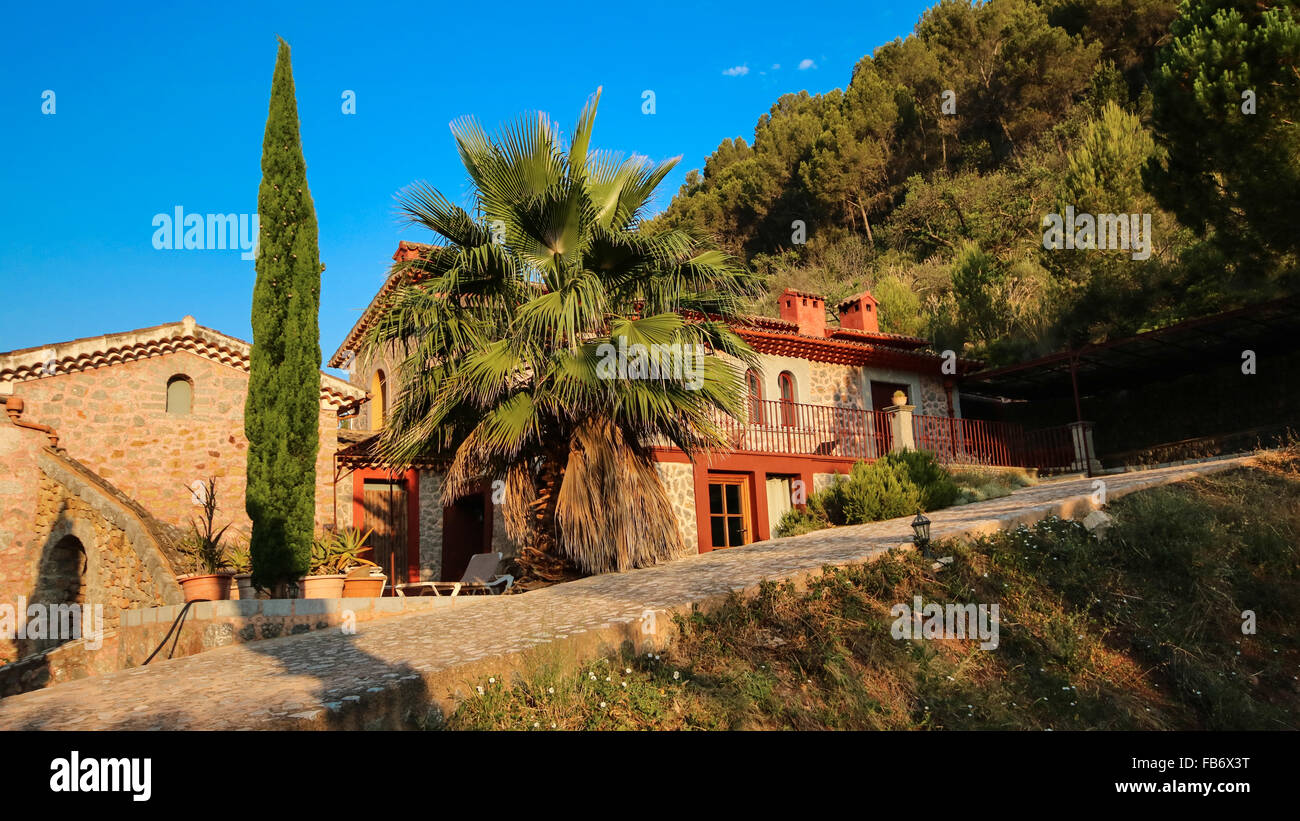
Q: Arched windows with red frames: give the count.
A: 2